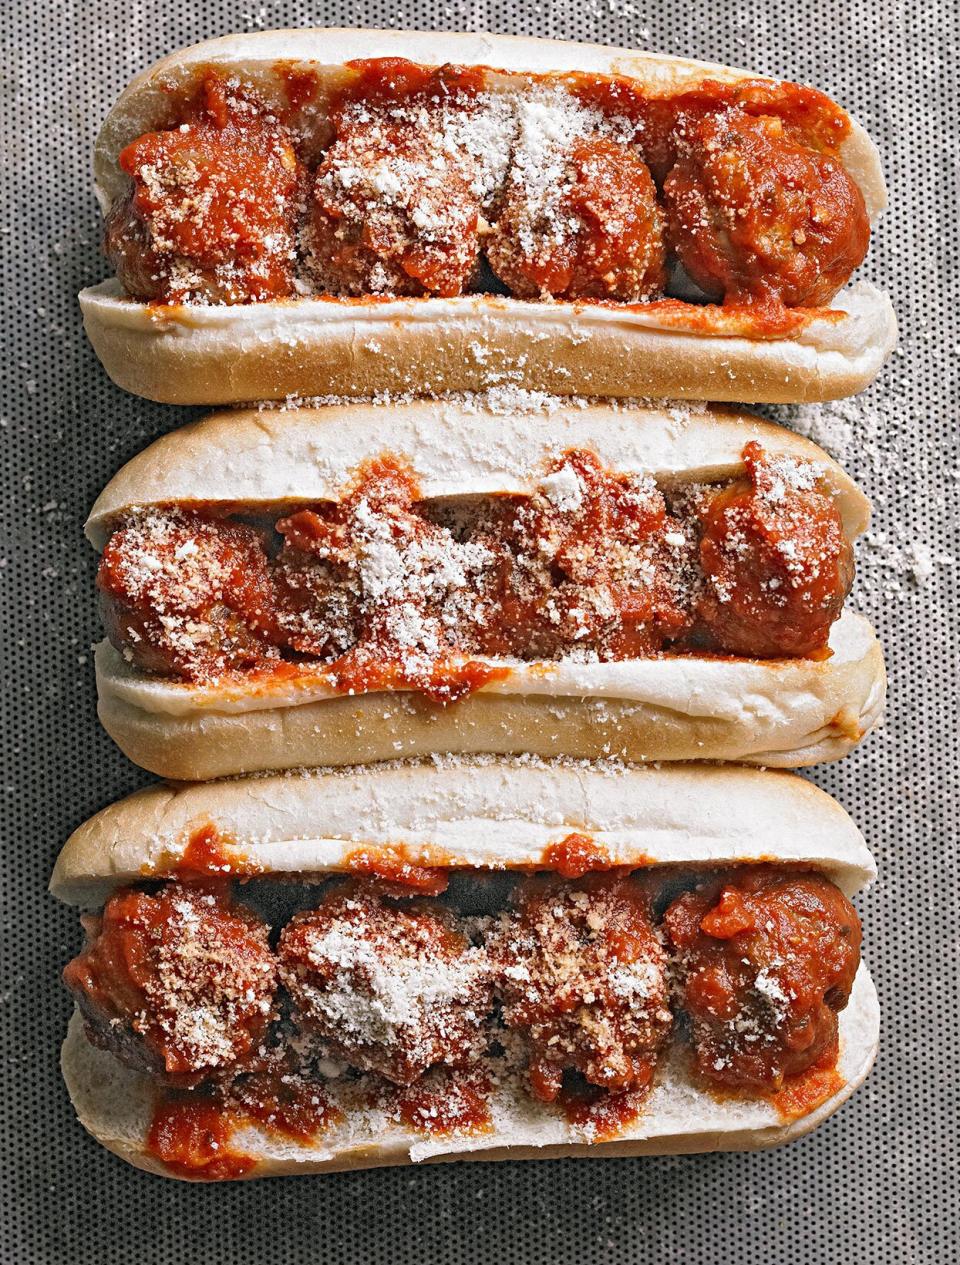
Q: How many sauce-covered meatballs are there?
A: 12